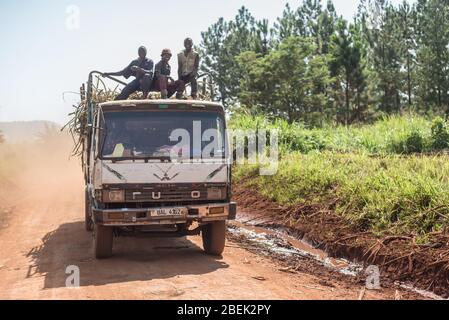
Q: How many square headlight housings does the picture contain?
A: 2